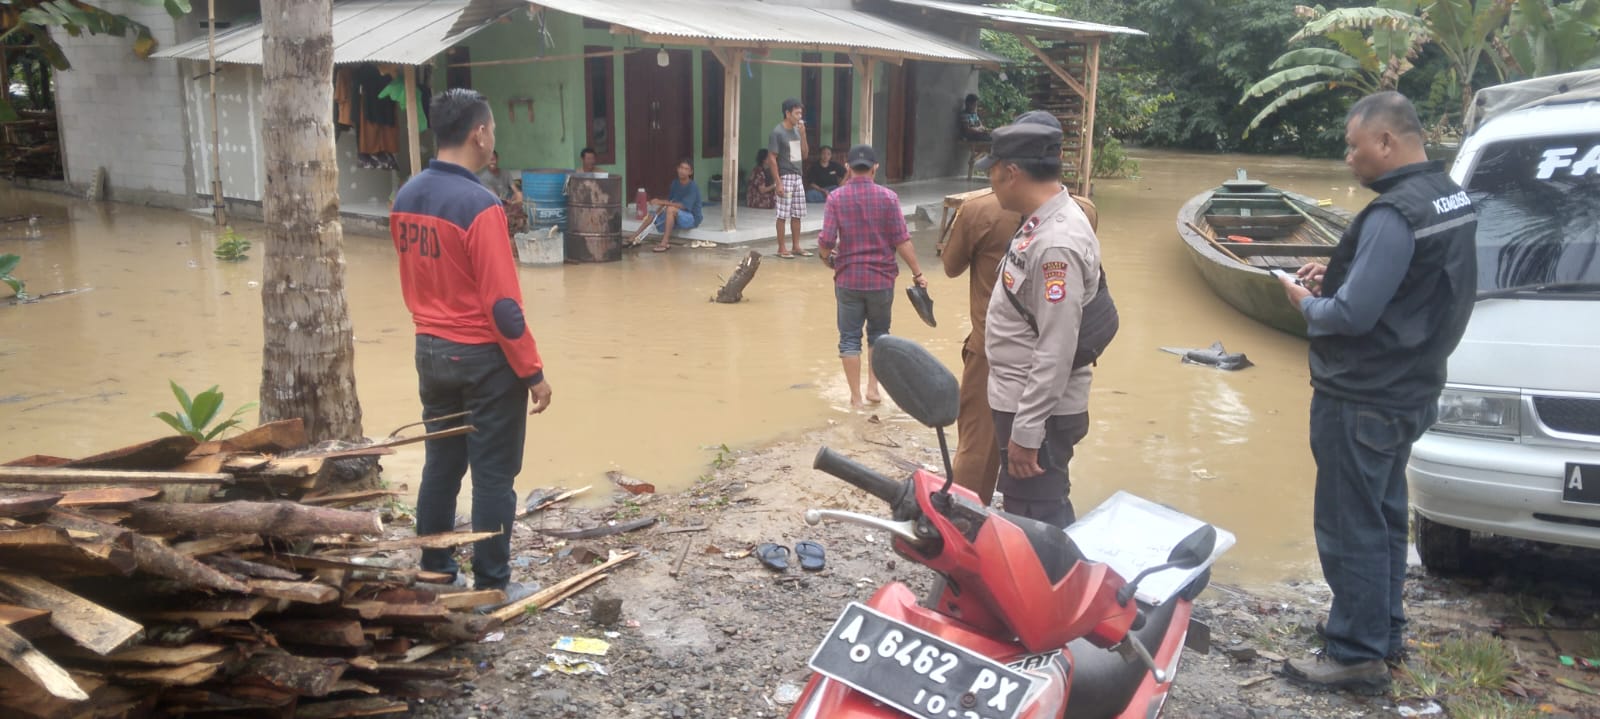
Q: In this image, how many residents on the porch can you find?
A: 7